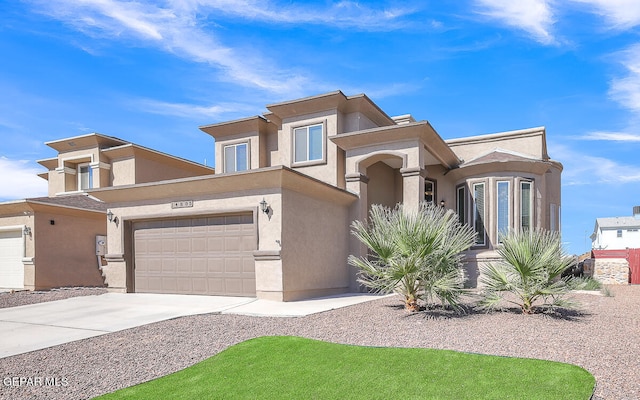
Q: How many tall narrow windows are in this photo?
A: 4